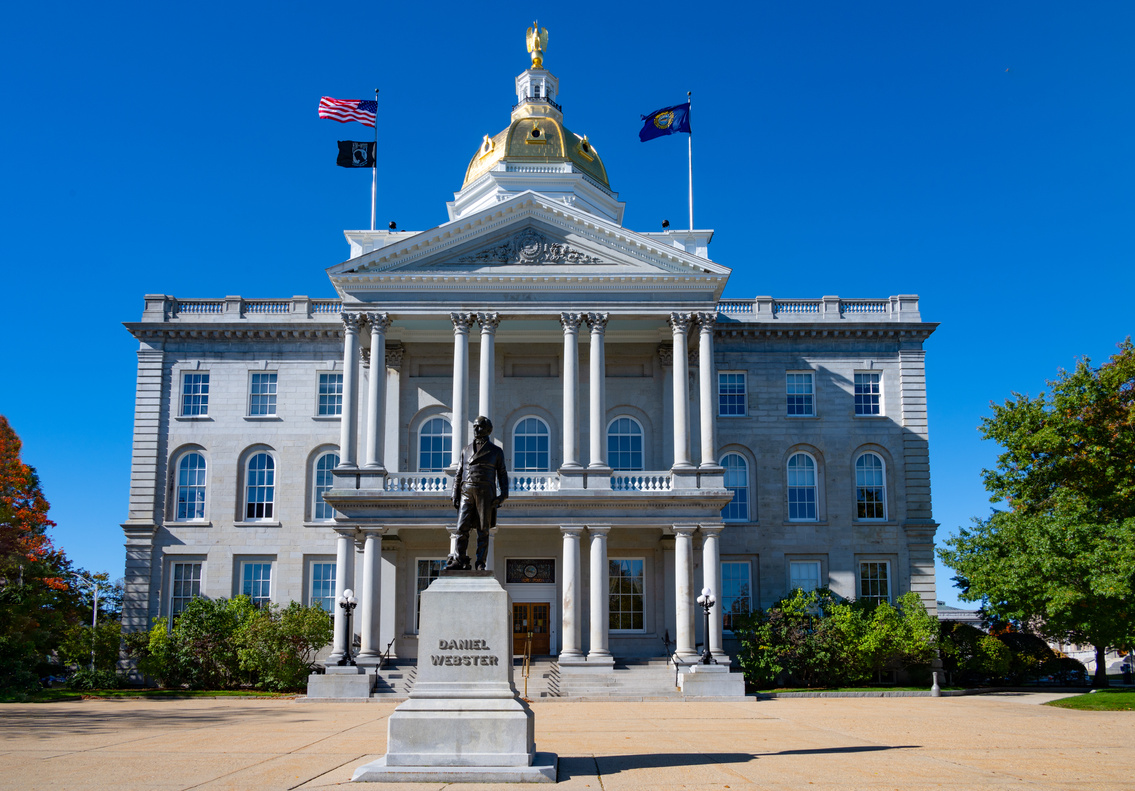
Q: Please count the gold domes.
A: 1